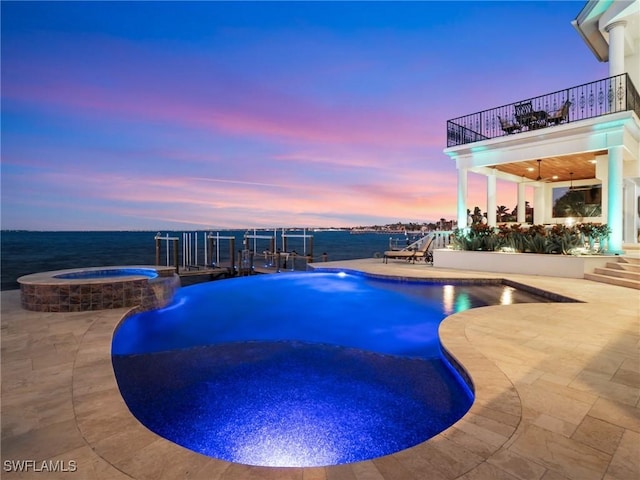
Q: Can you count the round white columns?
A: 5